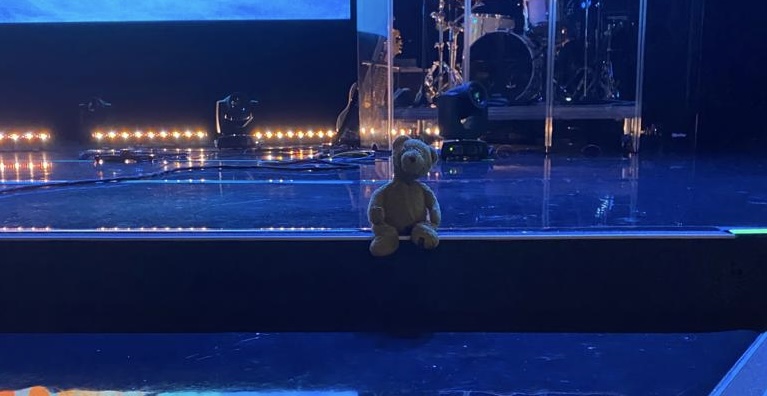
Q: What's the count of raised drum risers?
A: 1